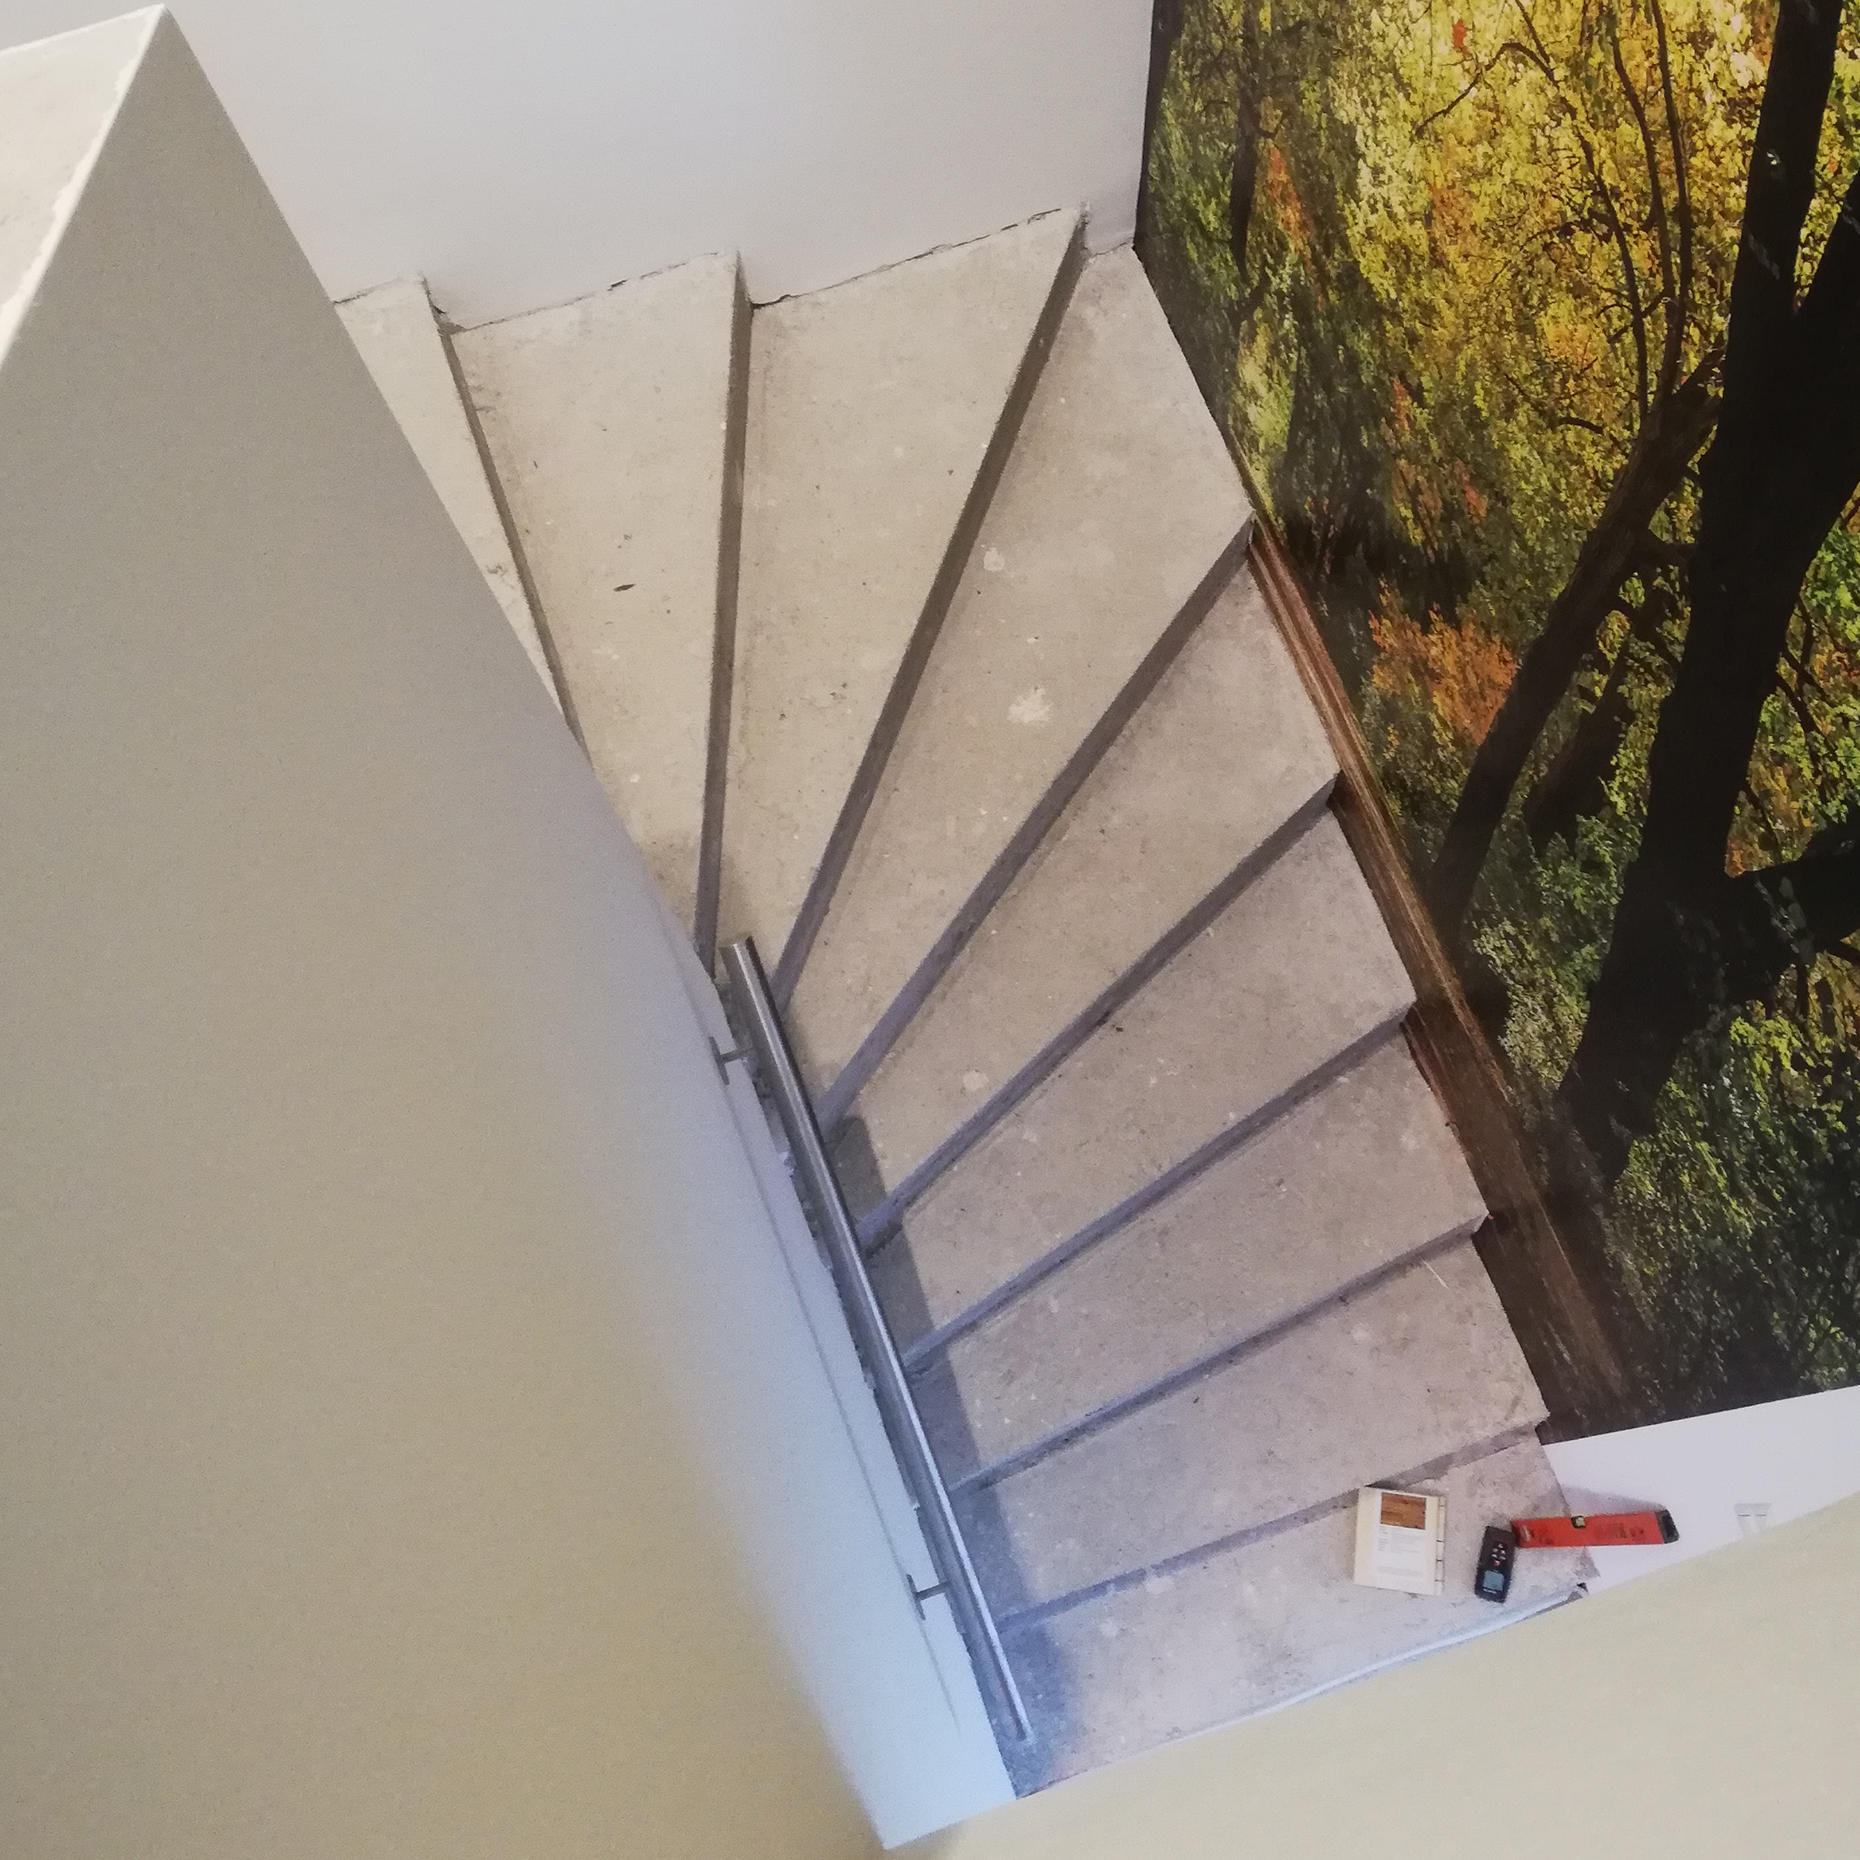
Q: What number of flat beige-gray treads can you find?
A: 9